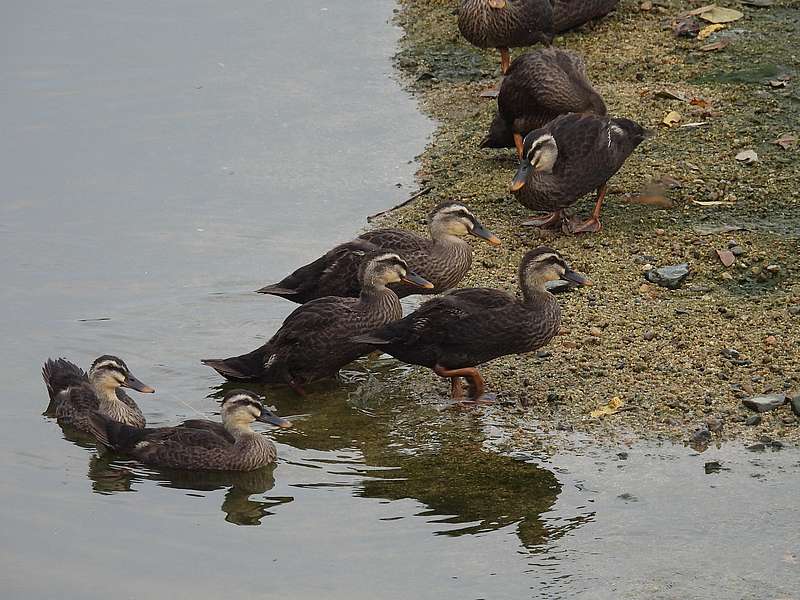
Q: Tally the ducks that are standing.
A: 7